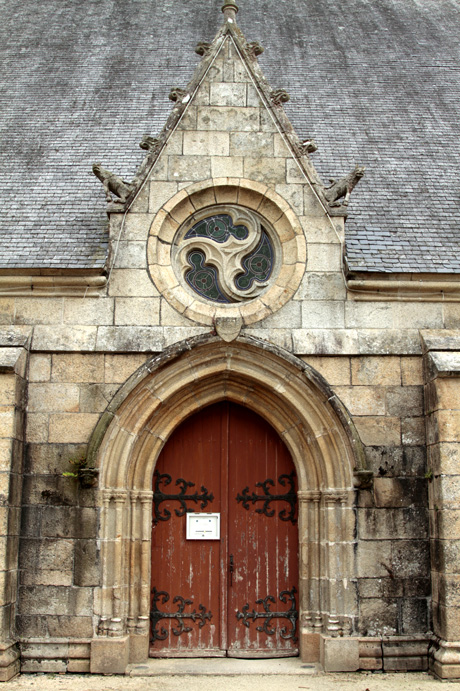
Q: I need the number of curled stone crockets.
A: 6